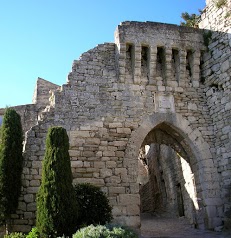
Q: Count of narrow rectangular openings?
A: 5